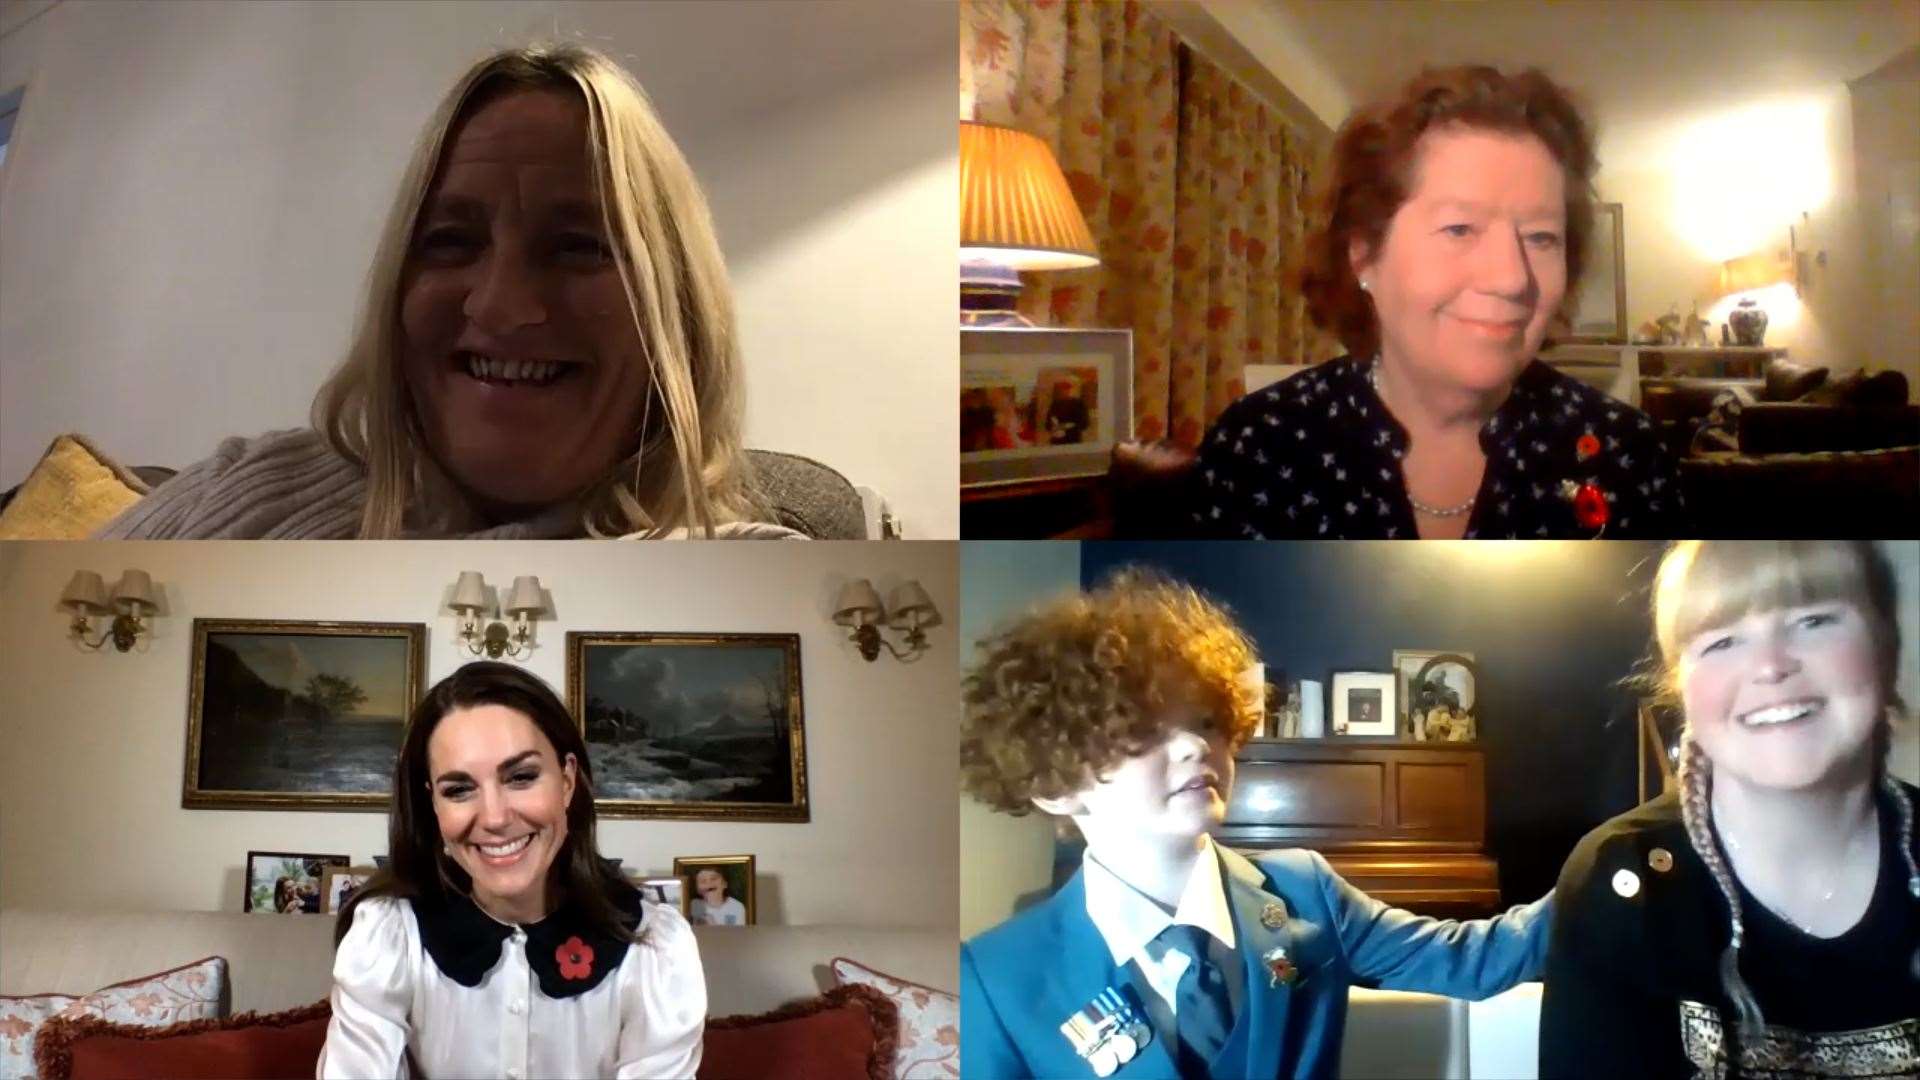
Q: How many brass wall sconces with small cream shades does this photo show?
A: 3